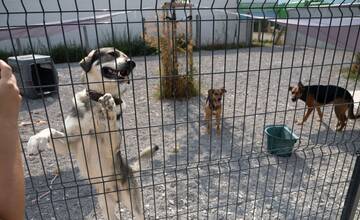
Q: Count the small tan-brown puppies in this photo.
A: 1